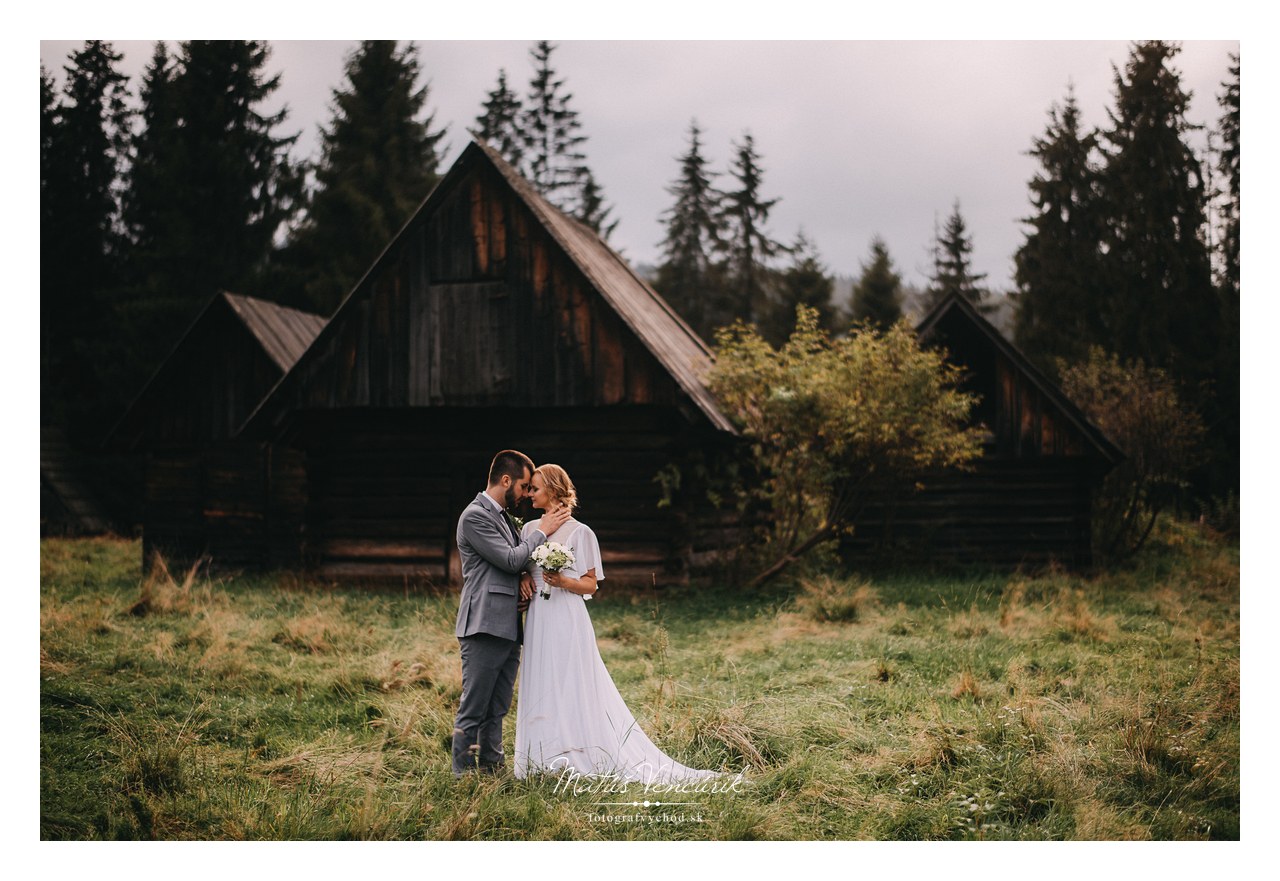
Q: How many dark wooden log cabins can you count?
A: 3